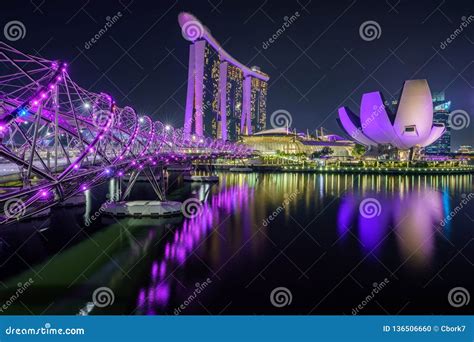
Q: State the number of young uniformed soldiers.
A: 0